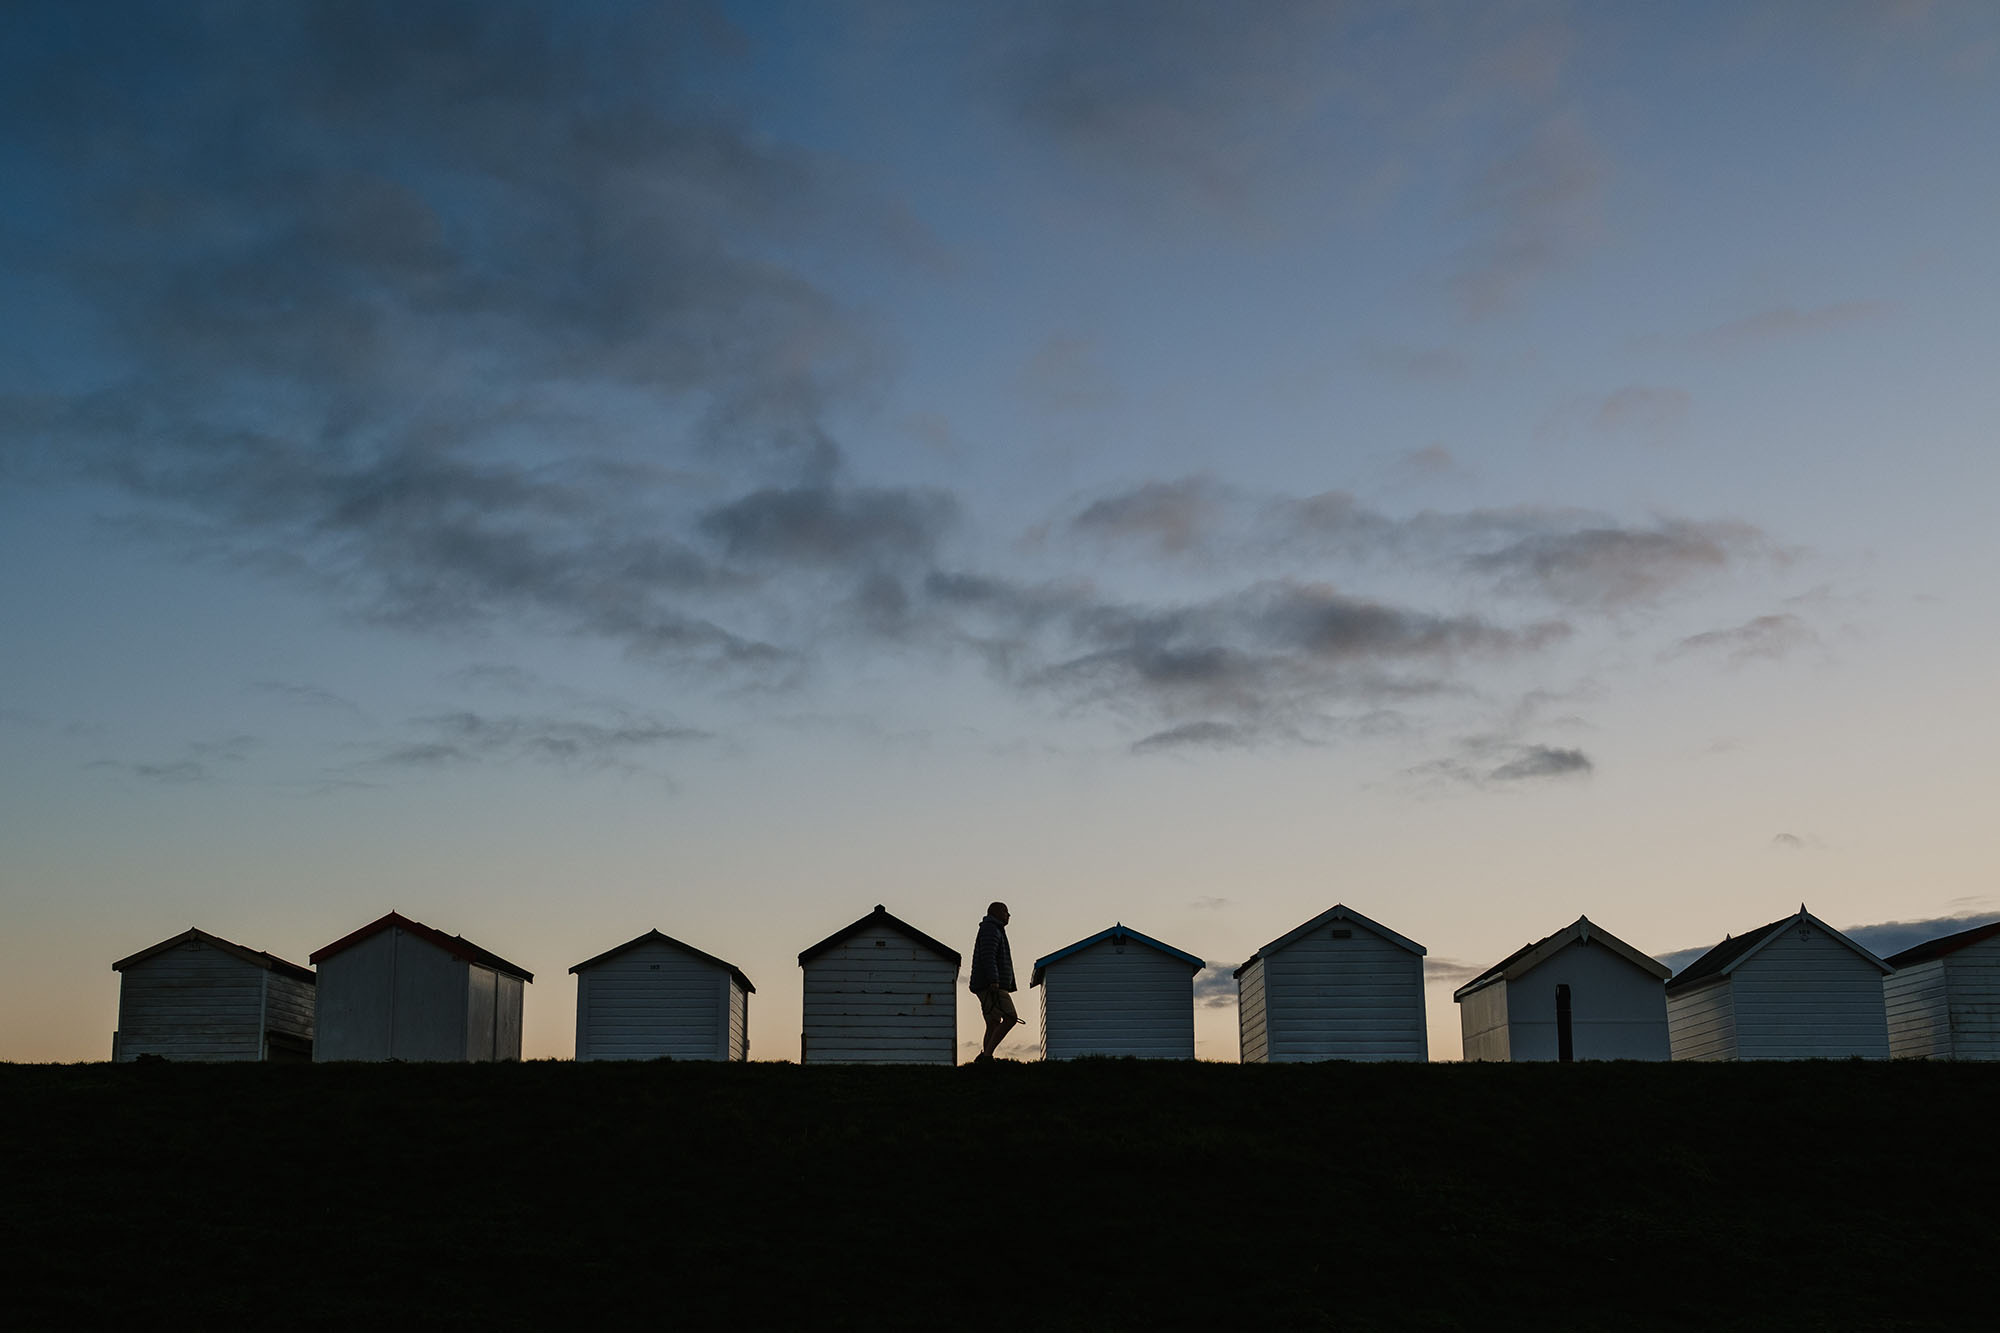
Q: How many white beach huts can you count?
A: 9